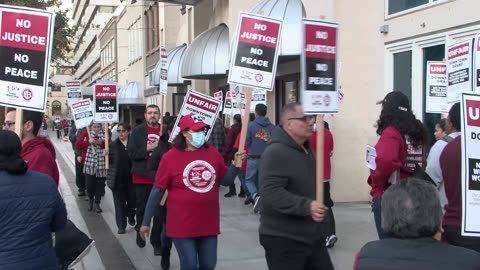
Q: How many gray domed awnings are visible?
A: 4